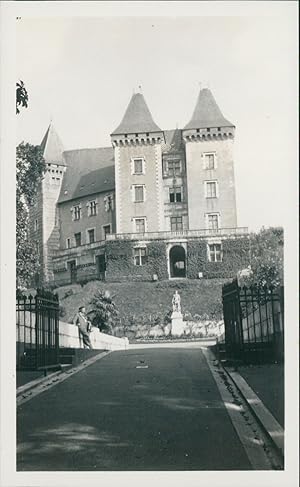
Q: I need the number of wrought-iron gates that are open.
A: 2